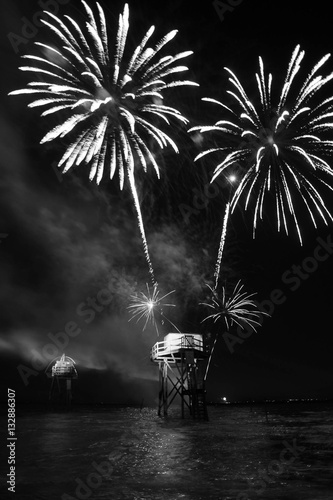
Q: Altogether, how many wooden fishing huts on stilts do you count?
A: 2